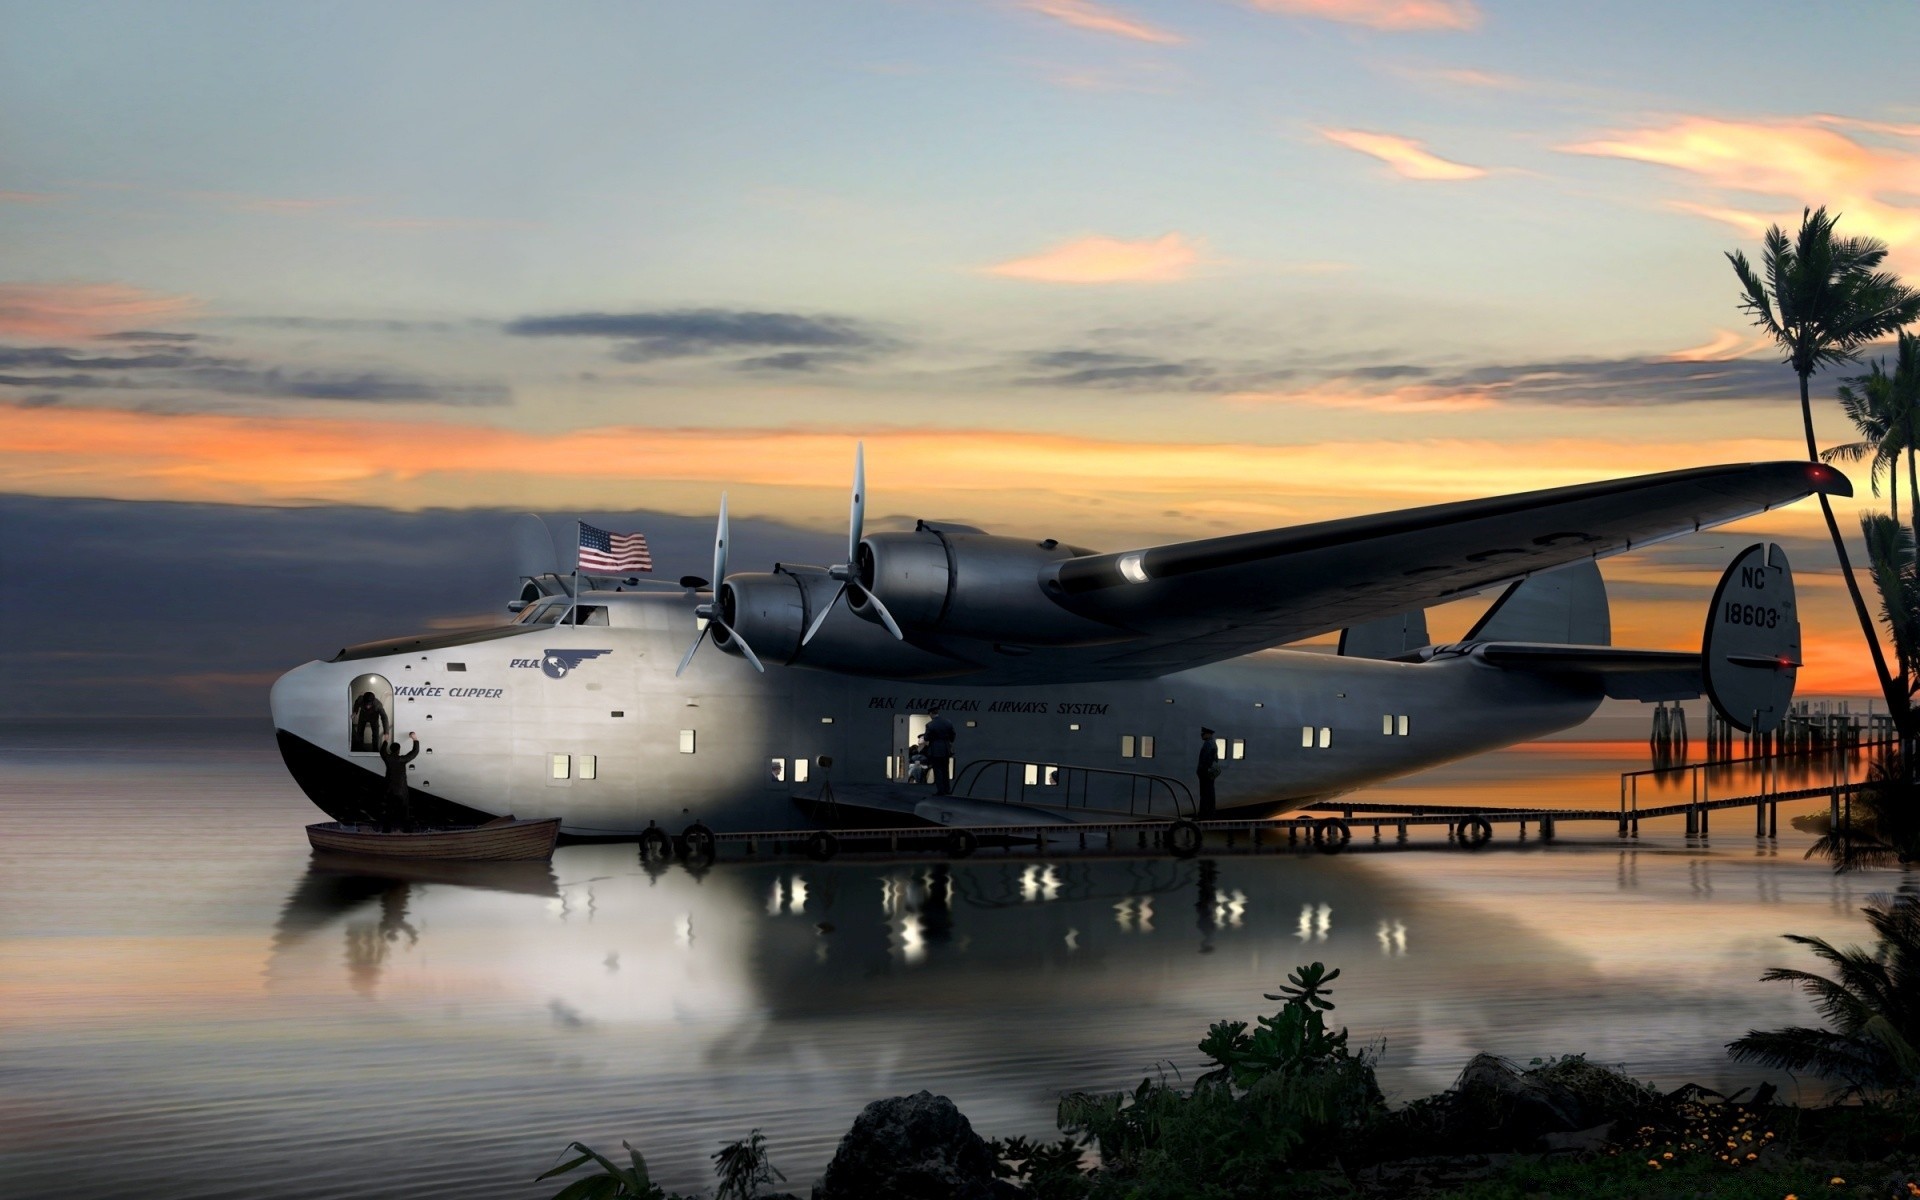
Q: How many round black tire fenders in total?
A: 7